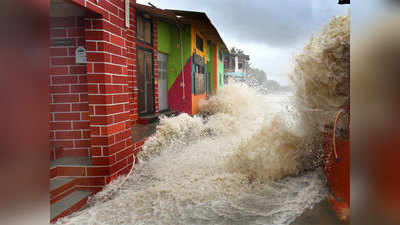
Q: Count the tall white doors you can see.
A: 1